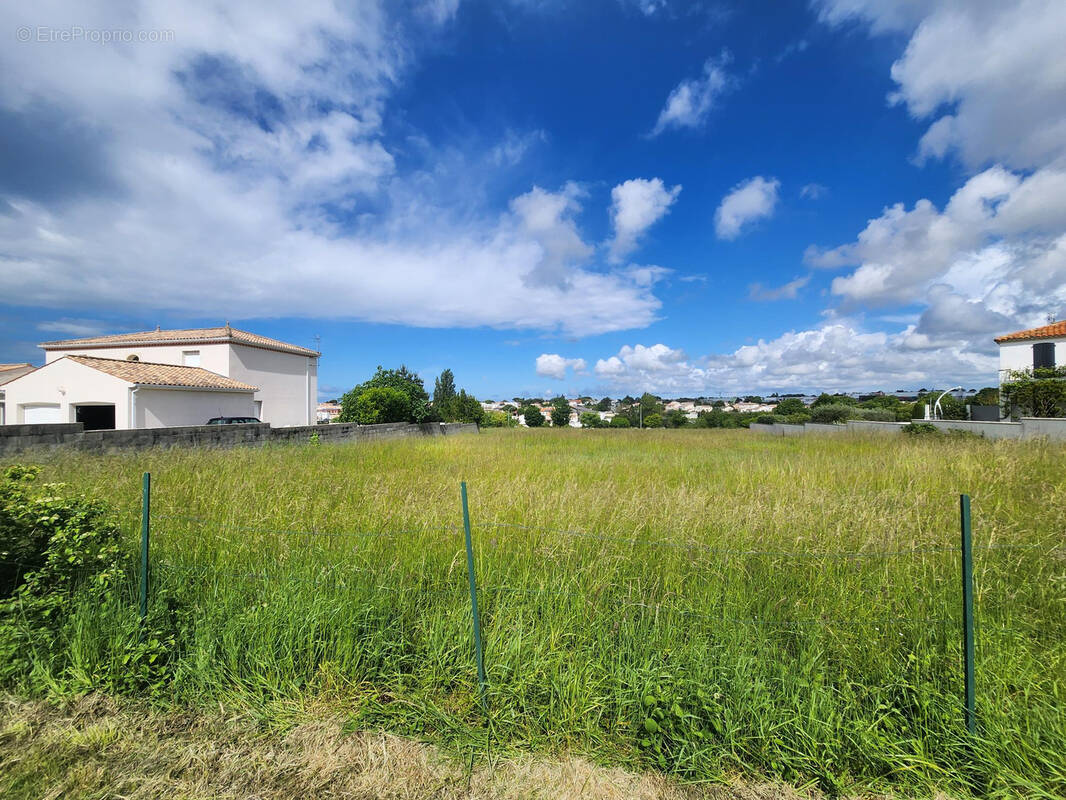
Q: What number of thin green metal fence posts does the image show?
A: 3